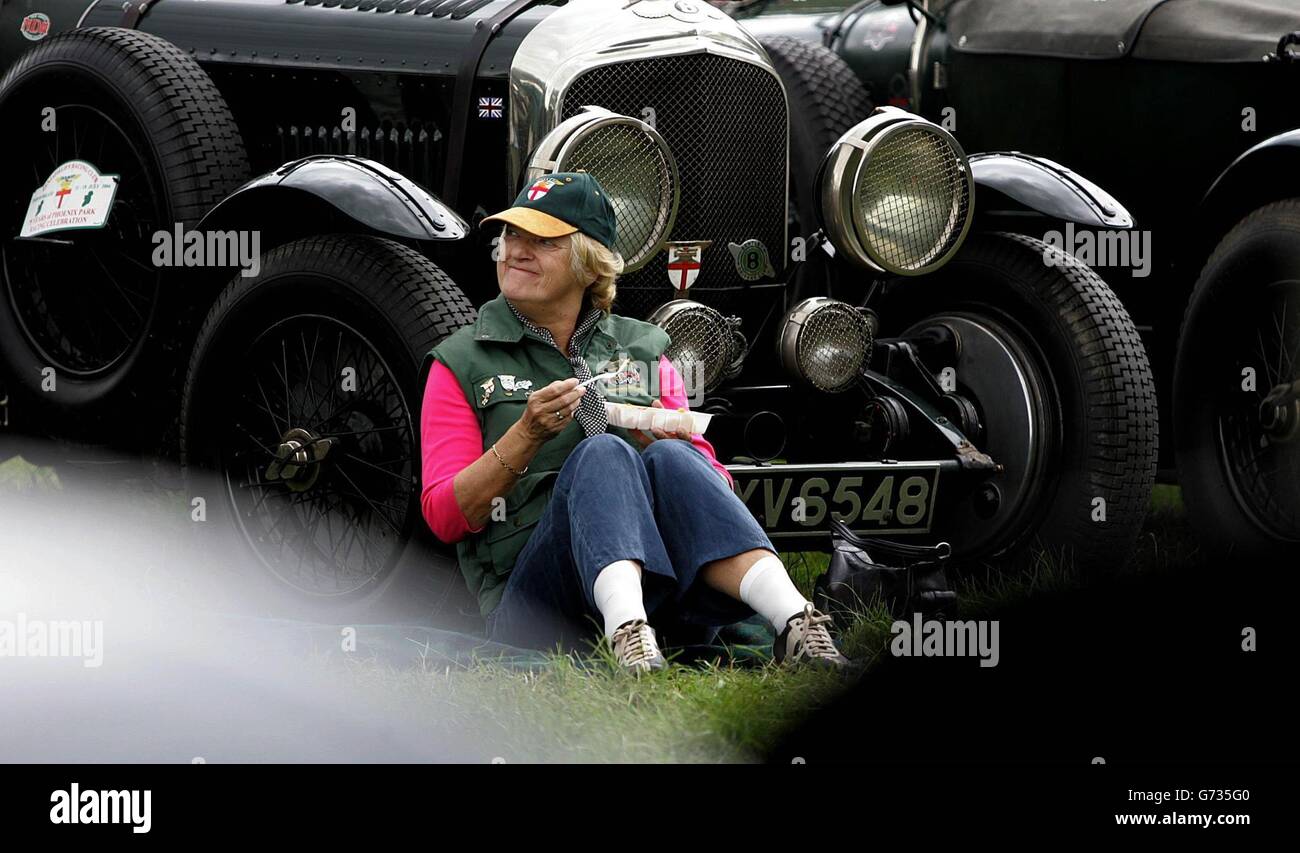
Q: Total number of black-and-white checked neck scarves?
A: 1